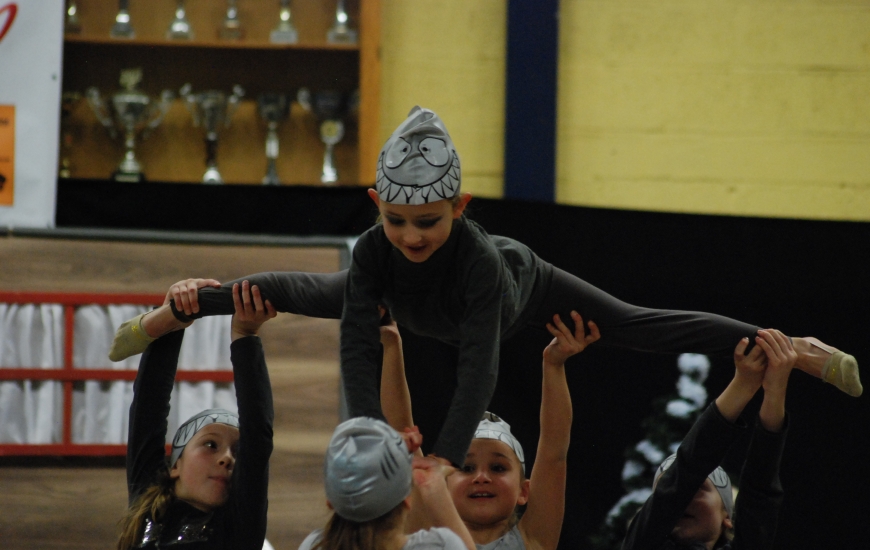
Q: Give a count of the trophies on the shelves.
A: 11